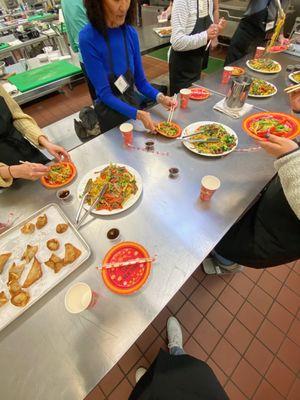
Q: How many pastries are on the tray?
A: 13